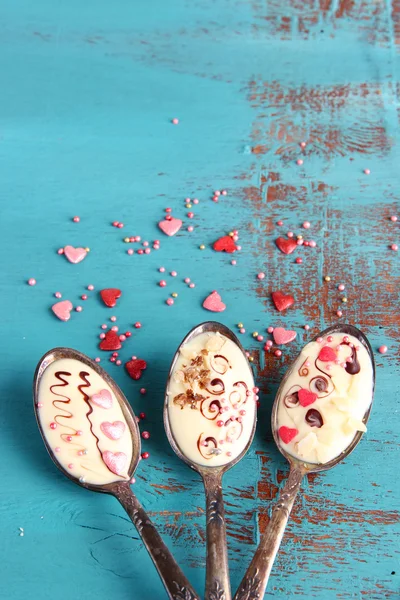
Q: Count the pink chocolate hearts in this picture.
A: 8